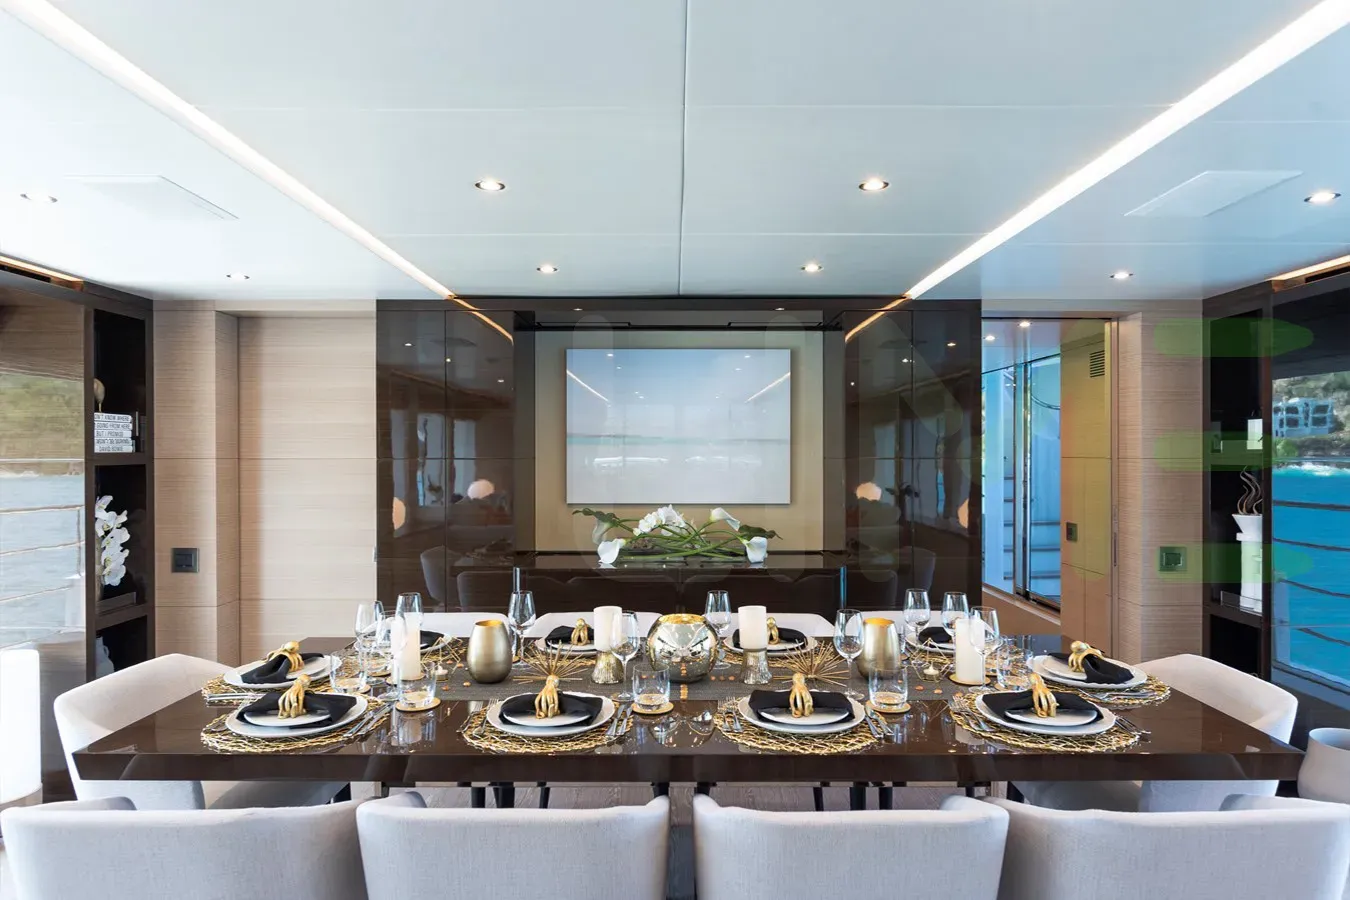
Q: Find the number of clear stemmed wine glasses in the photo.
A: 10